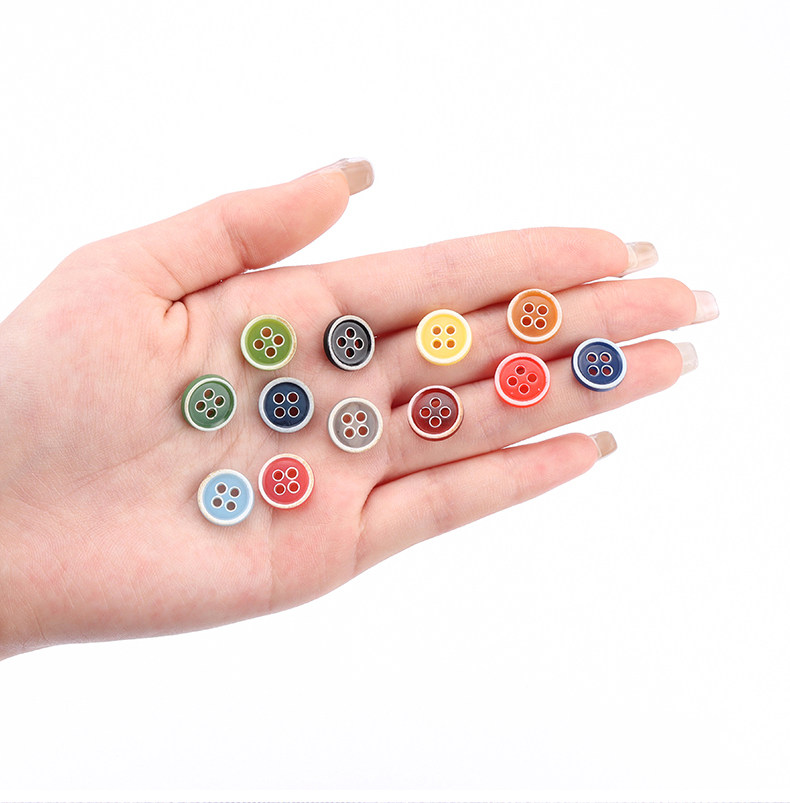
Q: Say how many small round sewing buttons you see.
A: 12